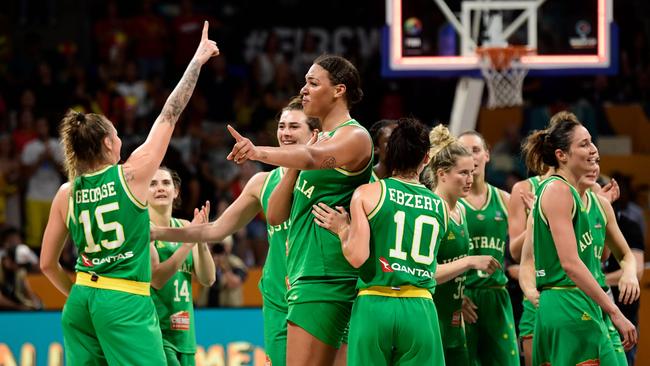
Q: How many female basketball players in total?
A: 11